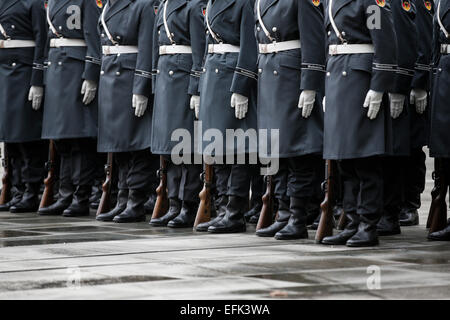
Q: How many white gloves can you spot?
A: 9